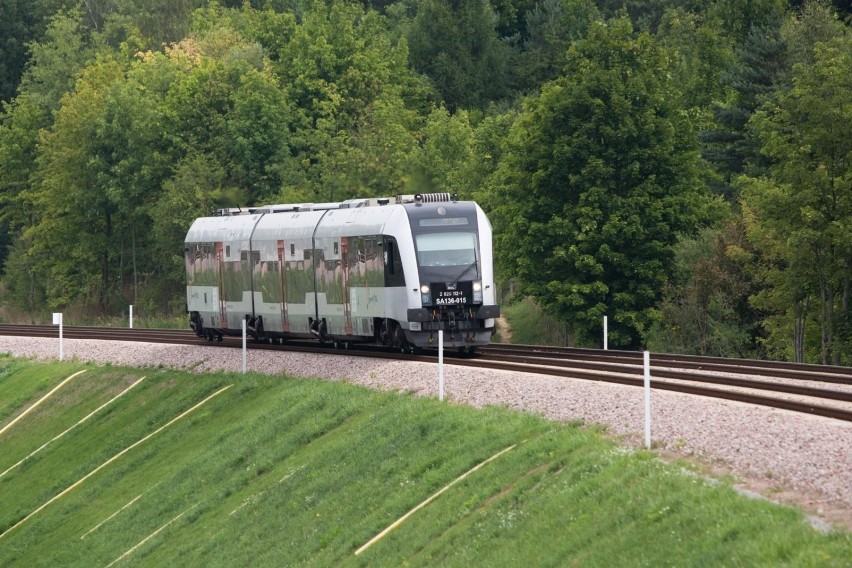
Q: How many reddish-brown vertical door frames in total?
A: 3